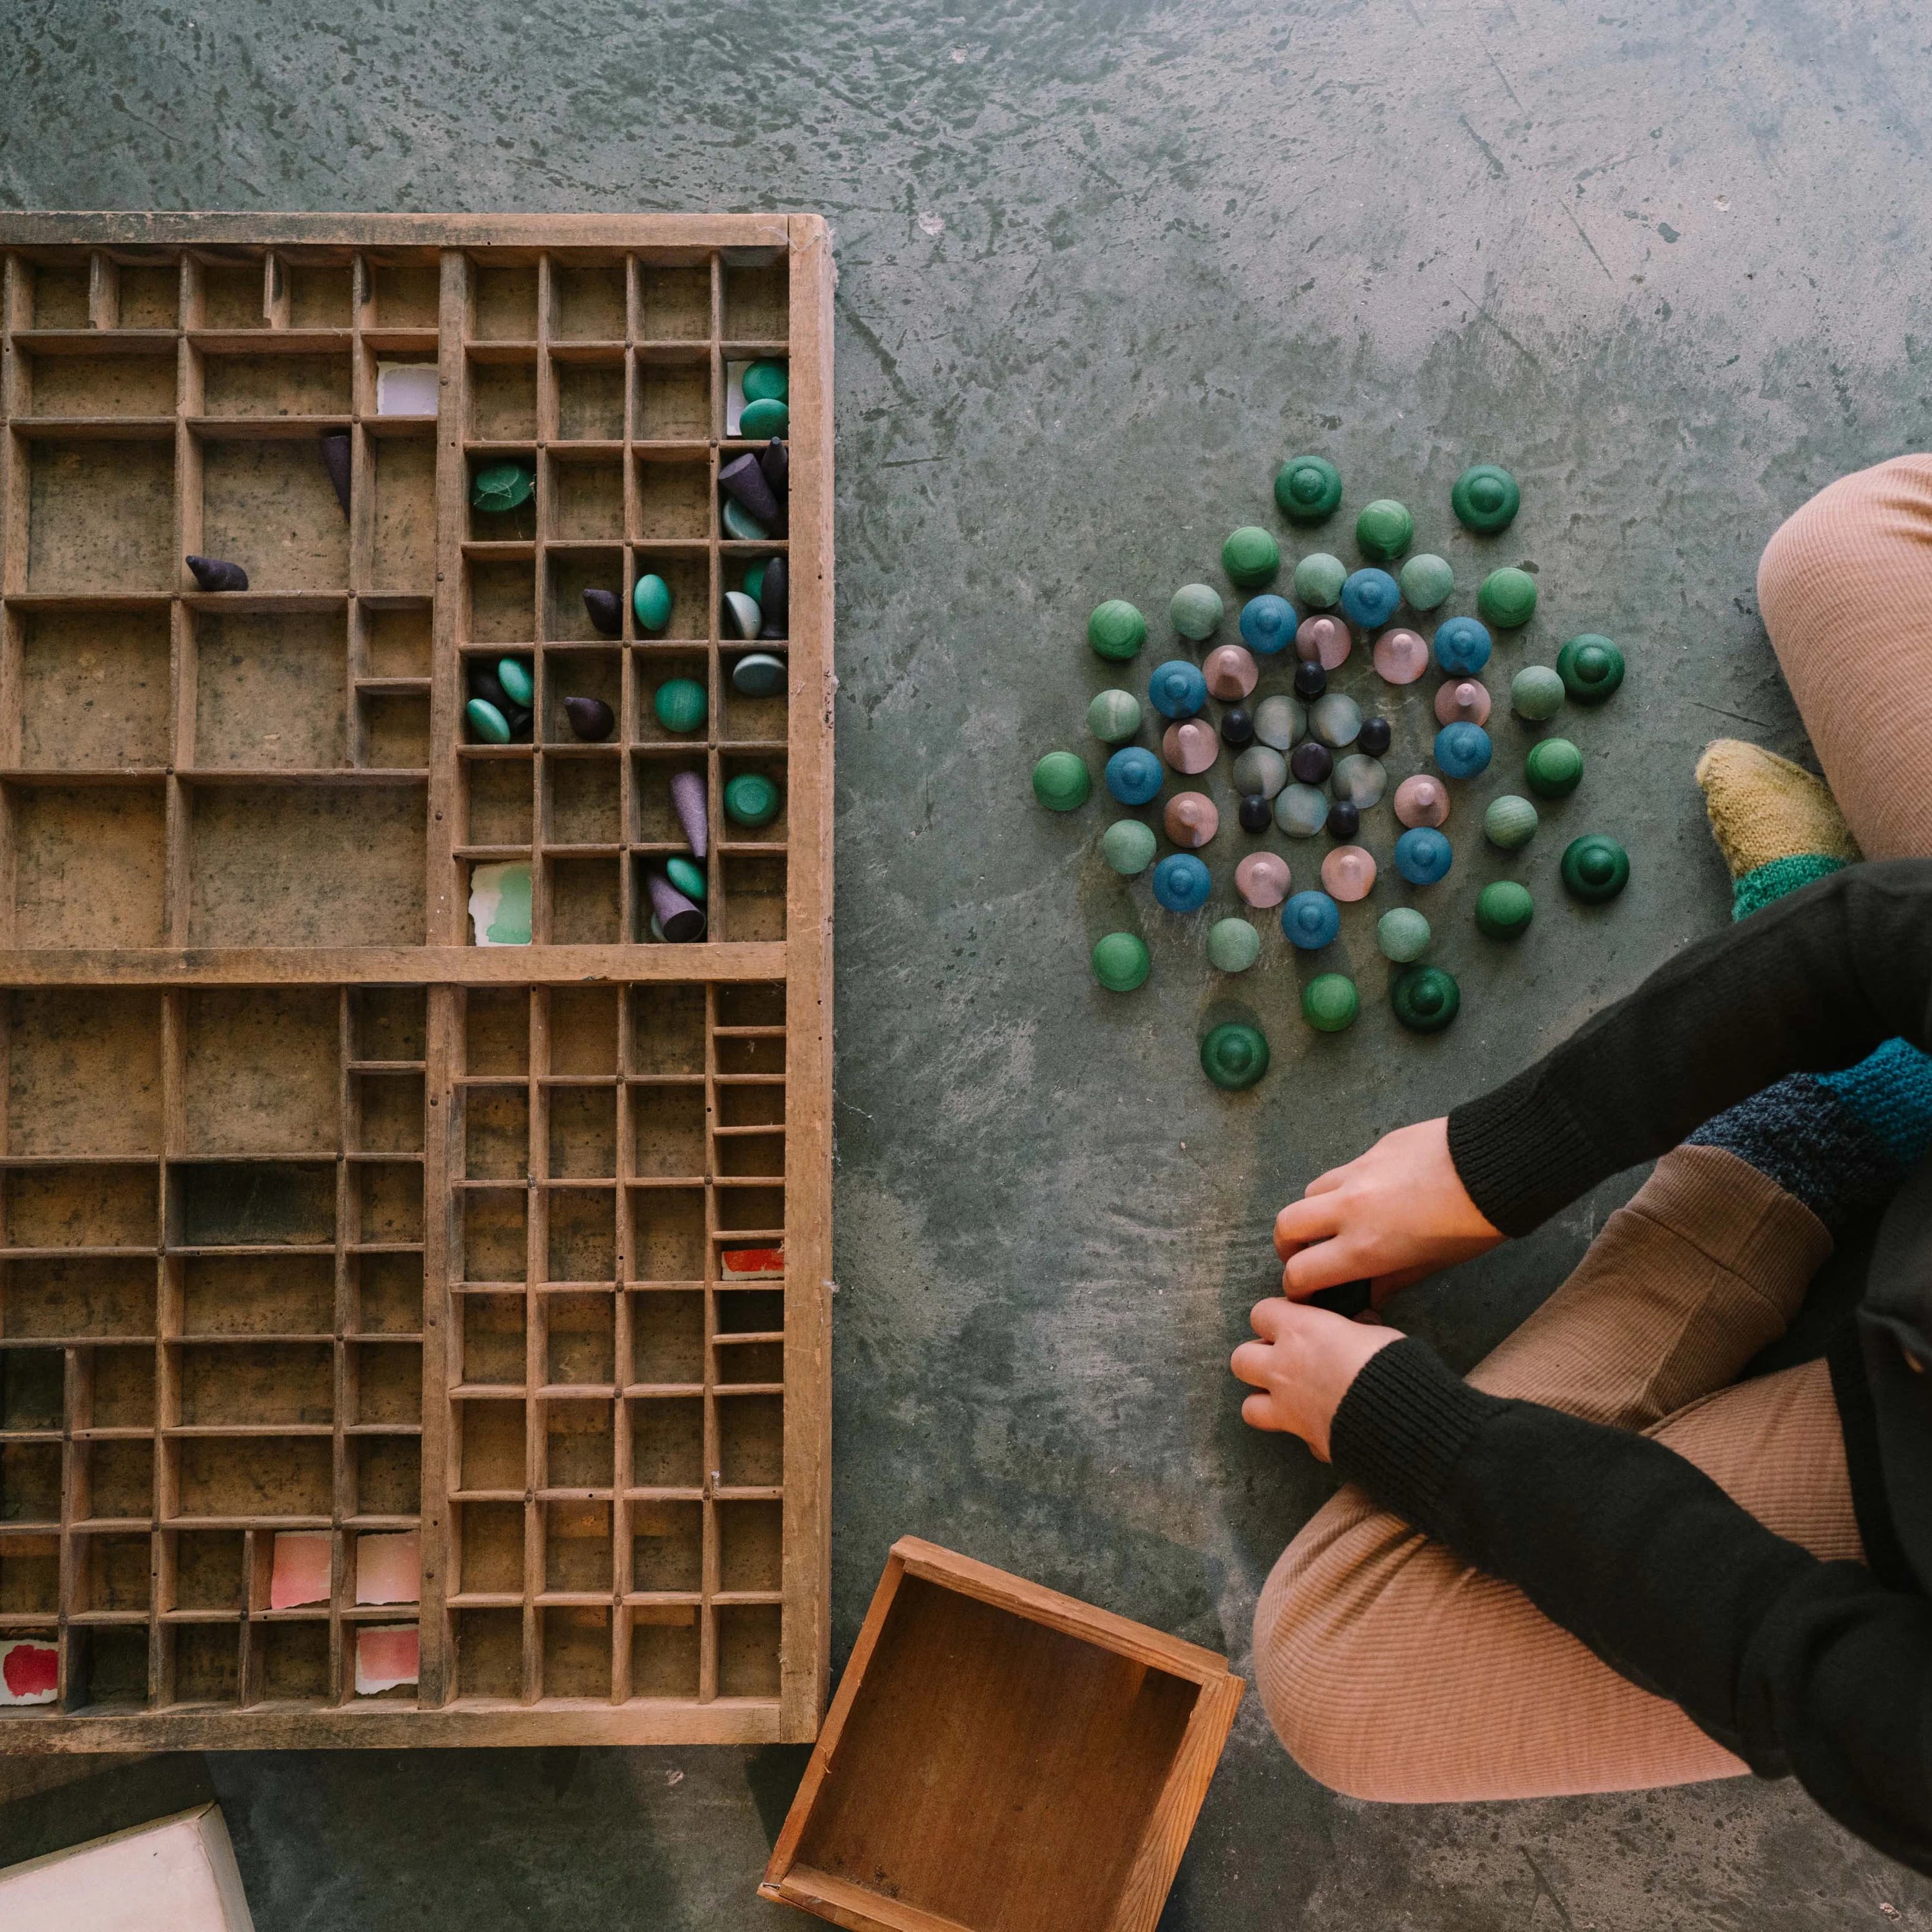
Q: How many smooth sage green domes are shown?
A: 9